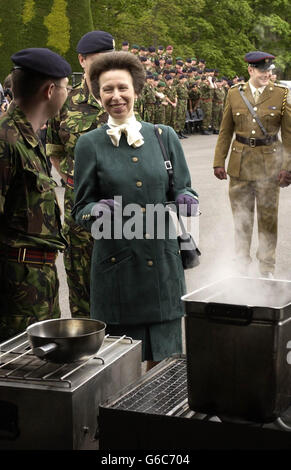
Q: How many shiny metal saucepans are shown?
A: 1